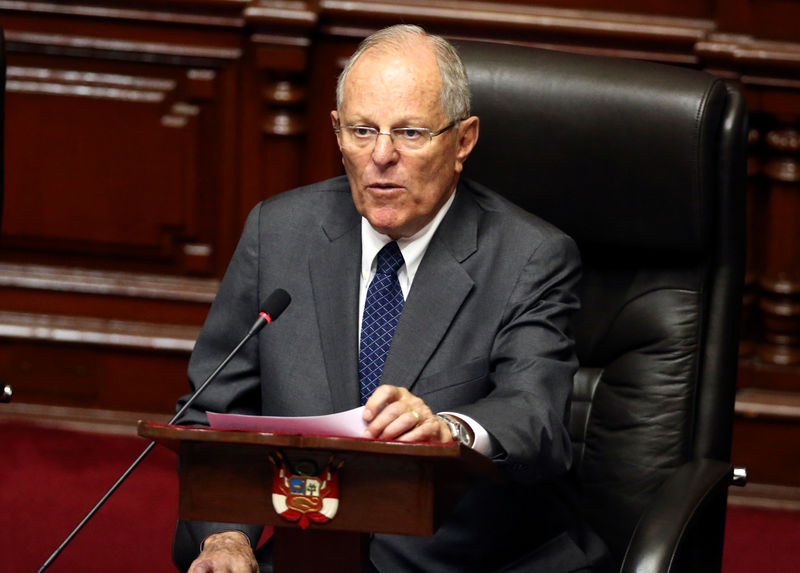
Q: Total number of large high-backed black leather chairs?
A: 1